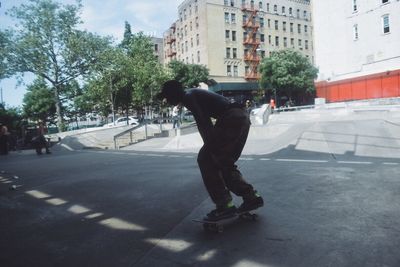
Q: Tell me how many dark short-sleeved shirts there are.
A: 1